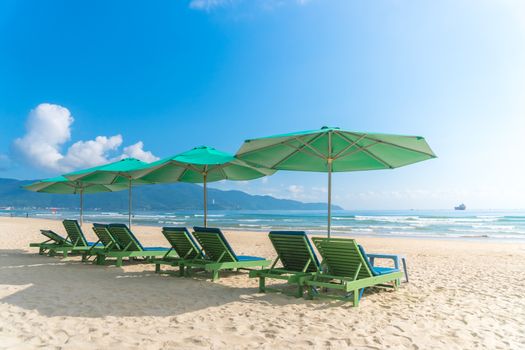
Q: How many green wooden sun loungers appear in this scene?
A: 8